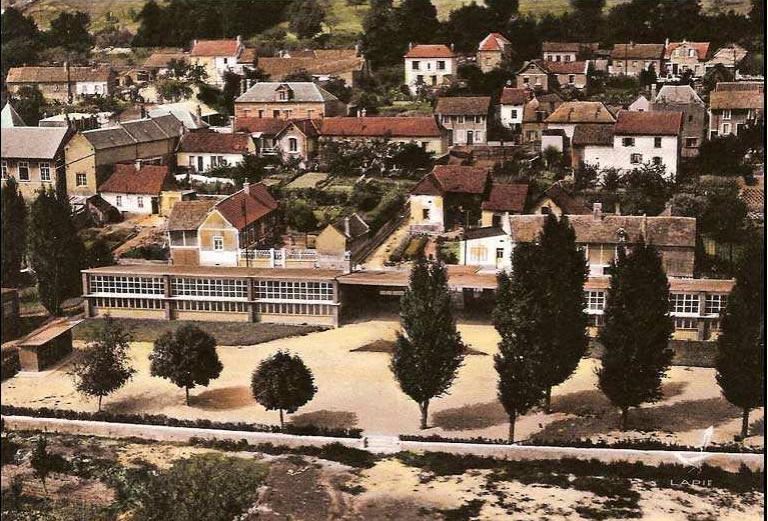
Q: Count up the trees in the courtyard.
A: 8